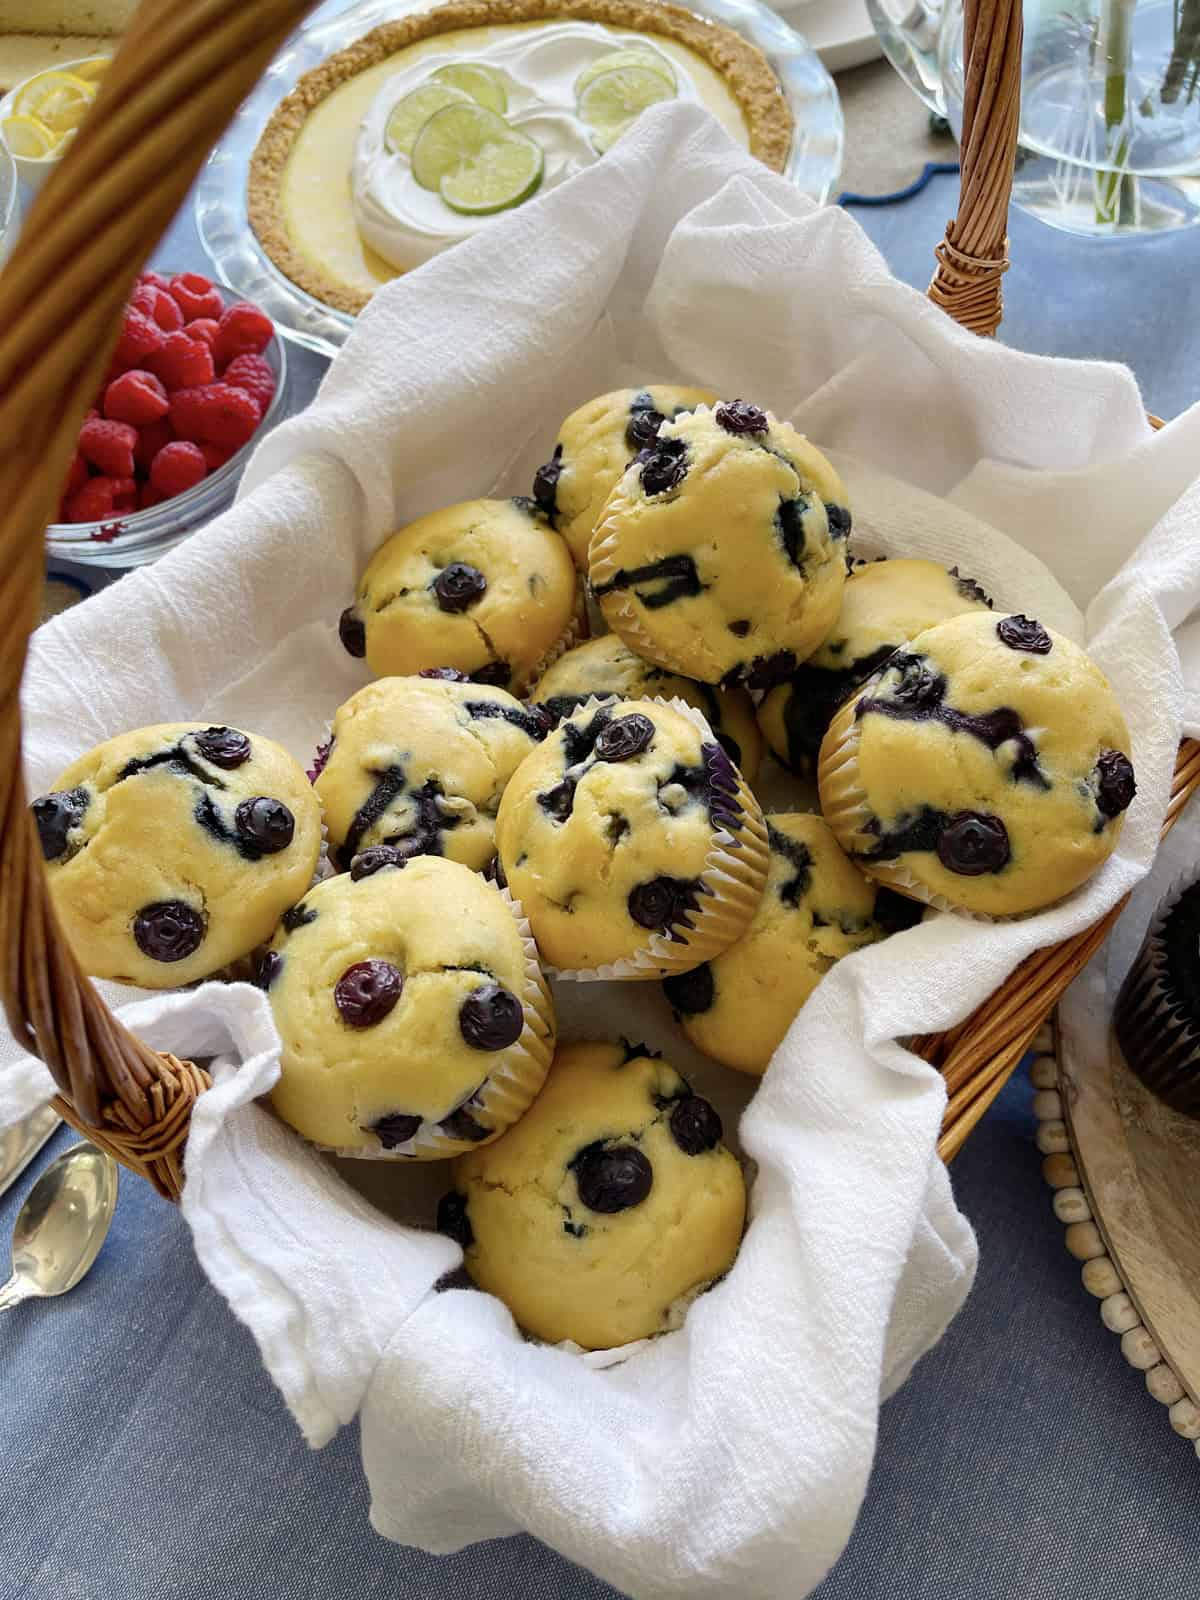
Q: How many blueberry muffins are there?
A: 12